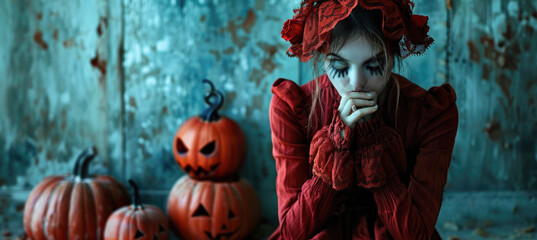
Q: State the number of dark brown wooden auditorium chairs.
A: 0